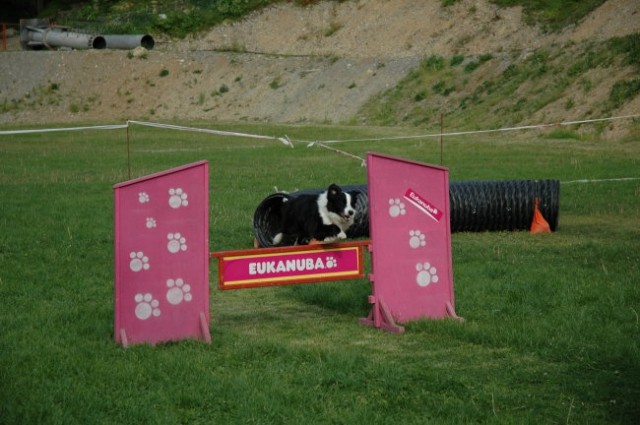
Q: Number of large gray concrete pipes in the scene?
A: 2